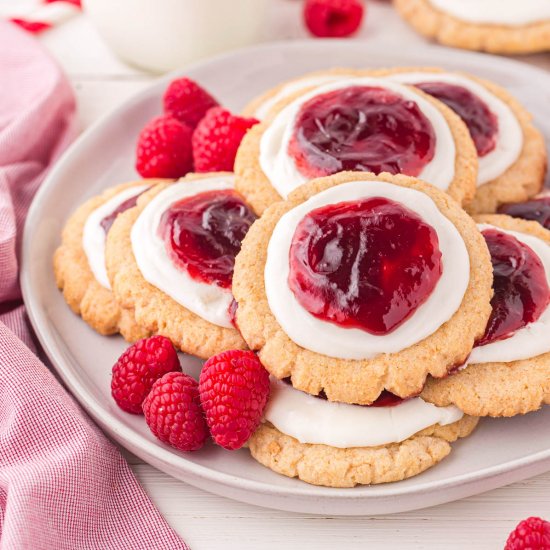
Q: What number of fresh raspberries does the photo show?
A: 8